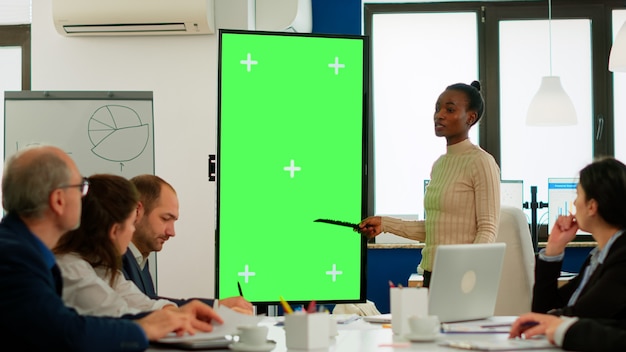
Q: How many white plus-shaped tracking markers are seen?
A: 5